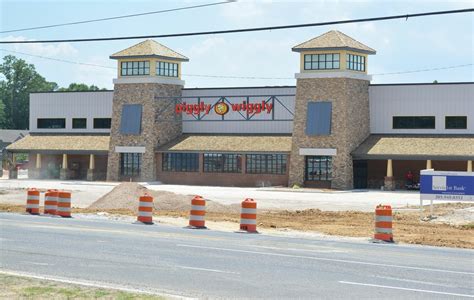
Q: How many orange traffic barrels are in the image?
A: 7